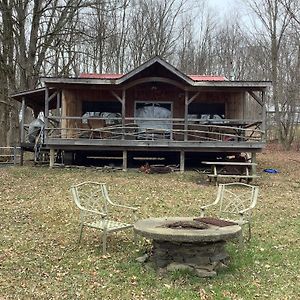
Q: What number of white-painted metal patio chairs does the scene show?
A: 2